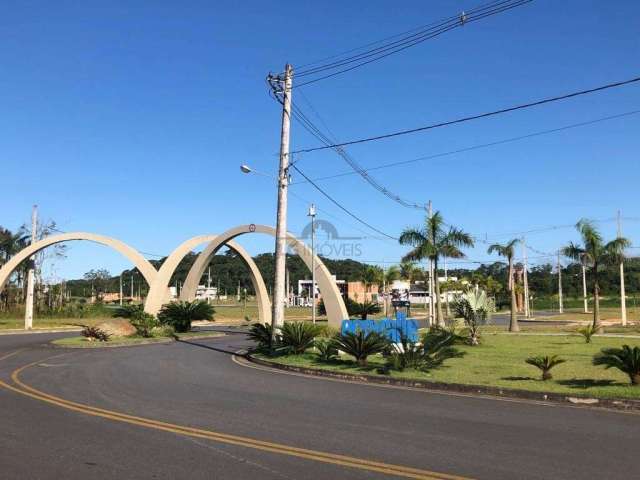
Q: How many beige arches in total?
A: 3